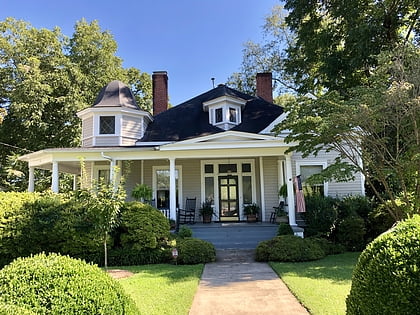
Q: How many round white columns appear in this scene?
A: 5